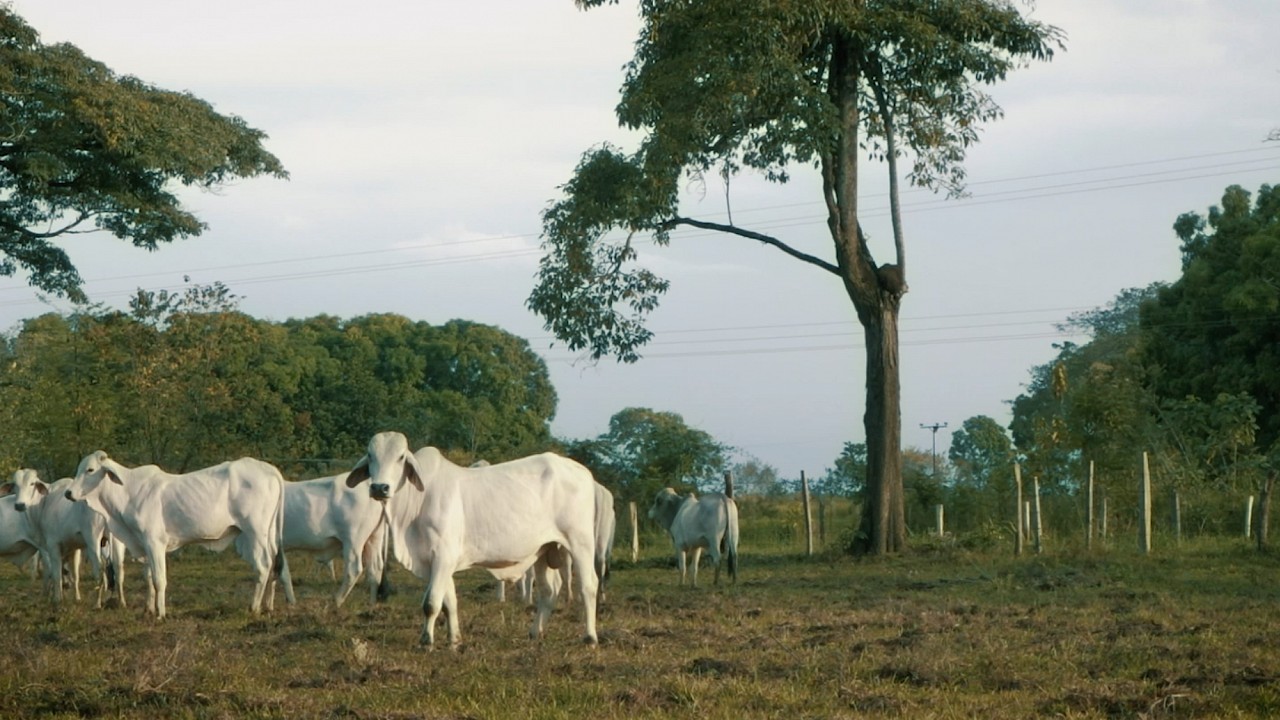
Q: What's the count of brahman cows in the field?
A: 7